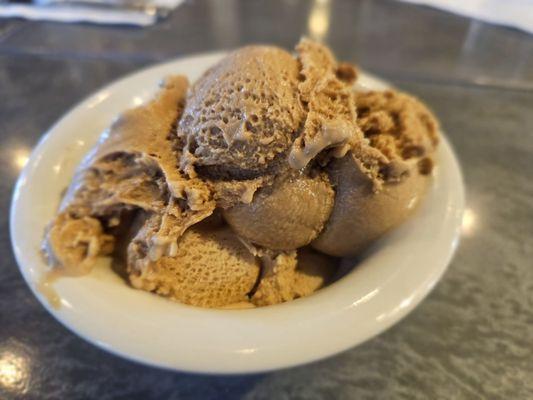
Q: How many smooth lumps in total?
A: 2